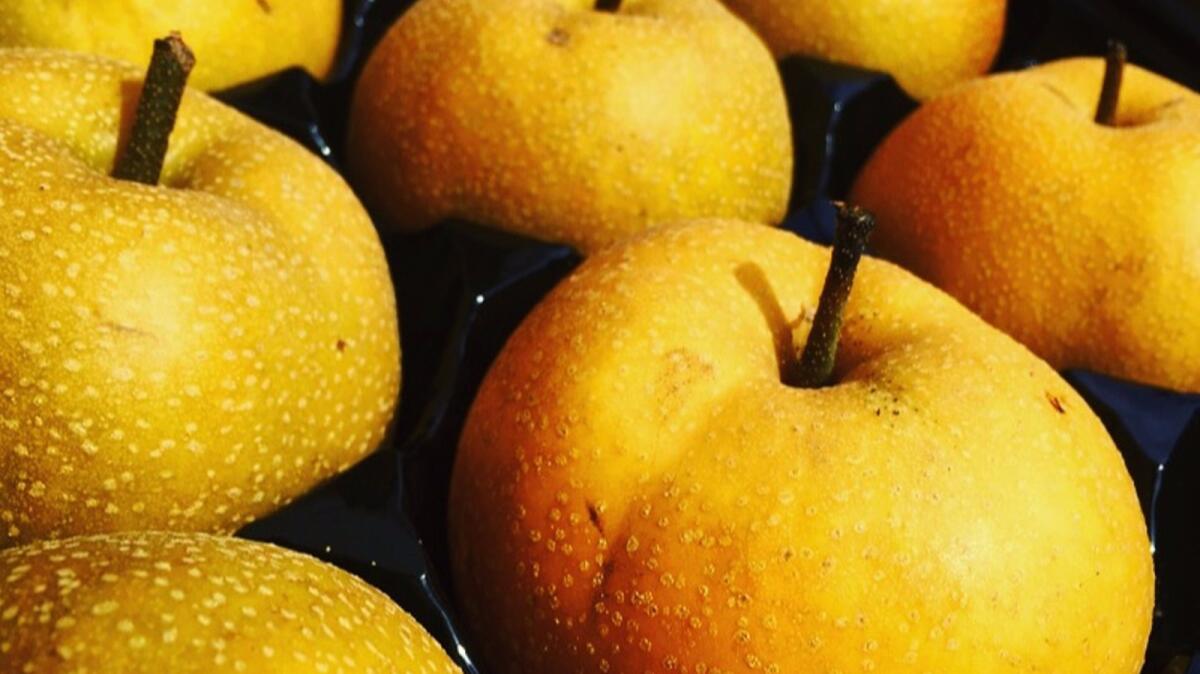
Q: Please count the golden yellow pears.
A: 7